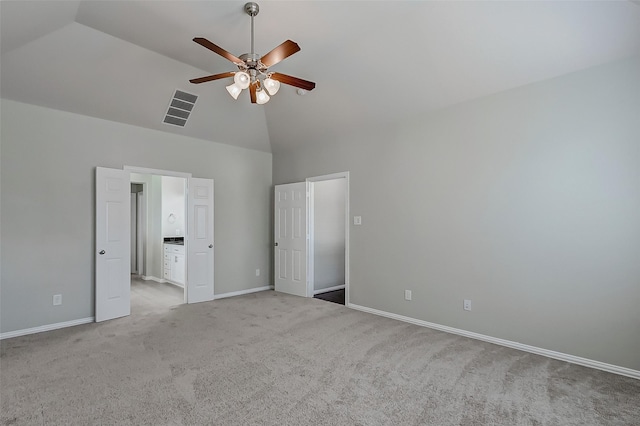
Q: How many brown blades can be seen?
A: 5